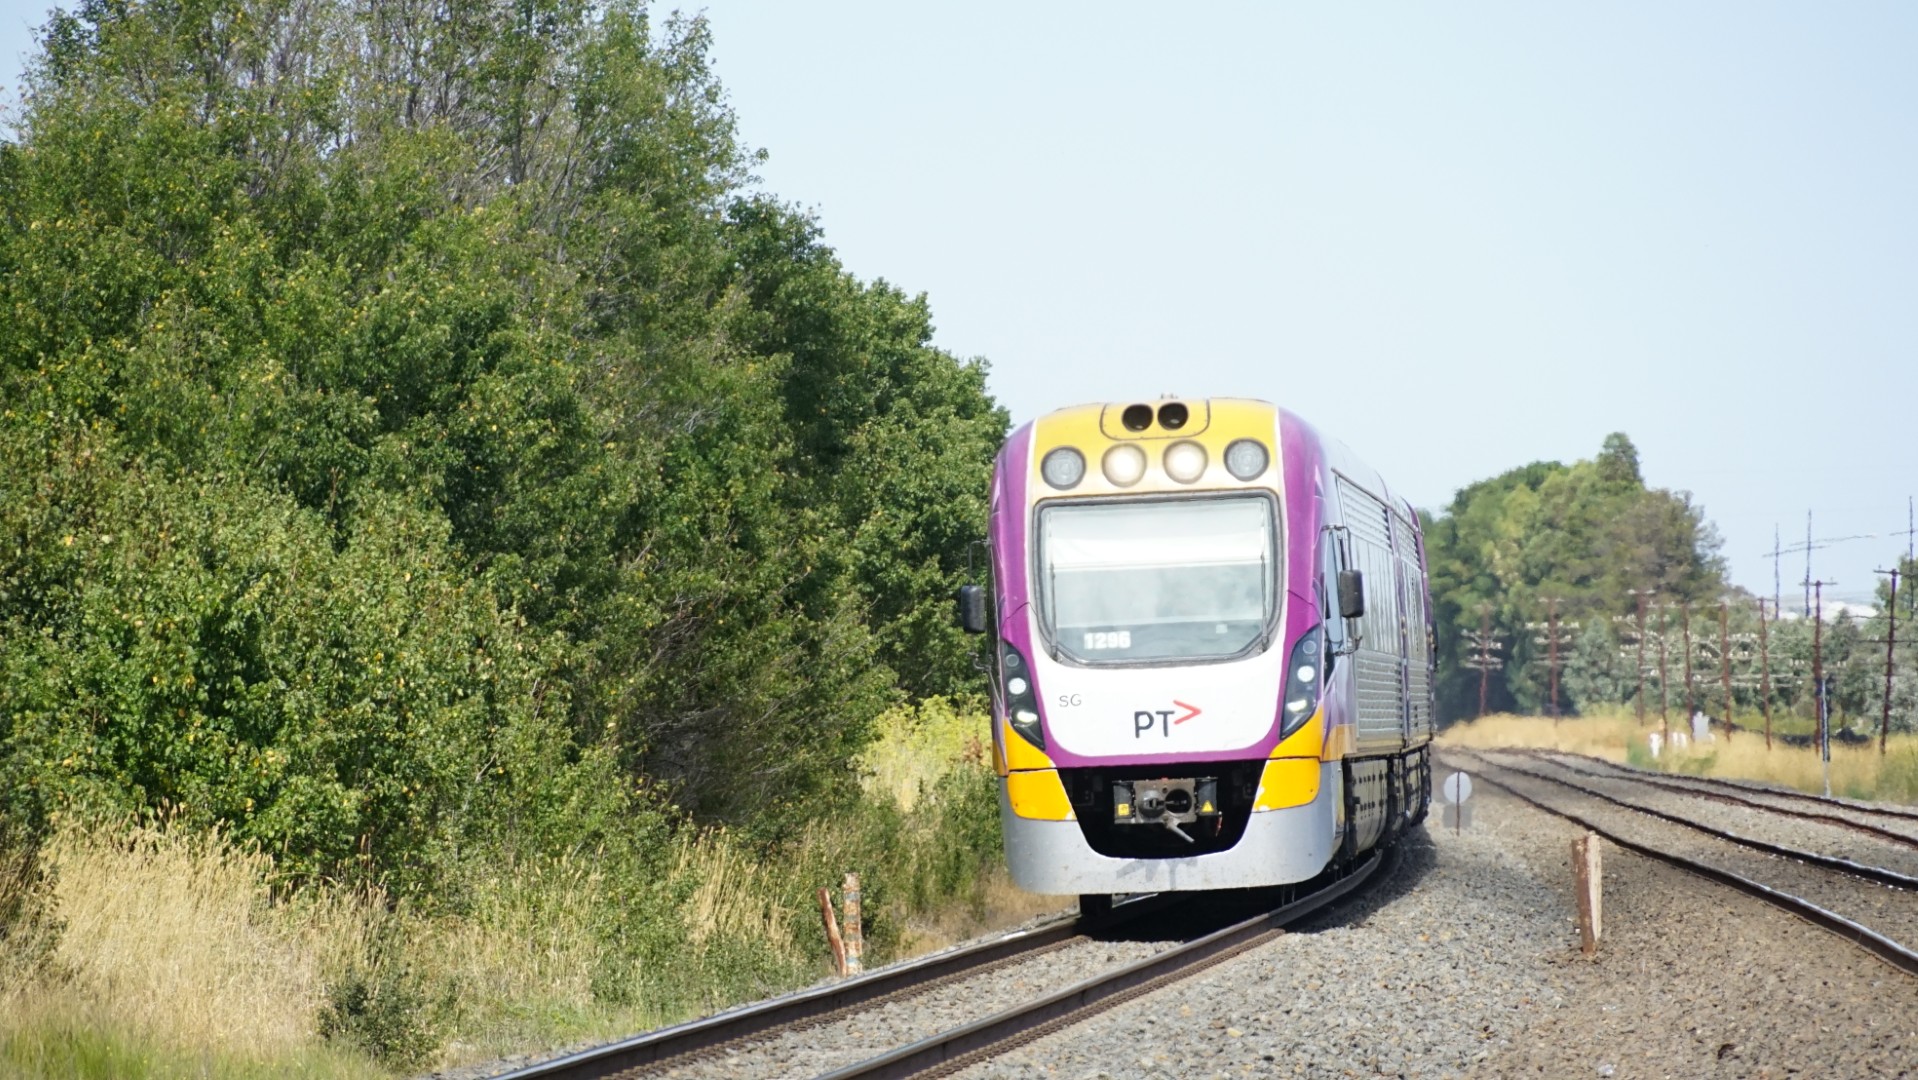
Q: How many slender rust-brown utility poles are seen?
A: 9